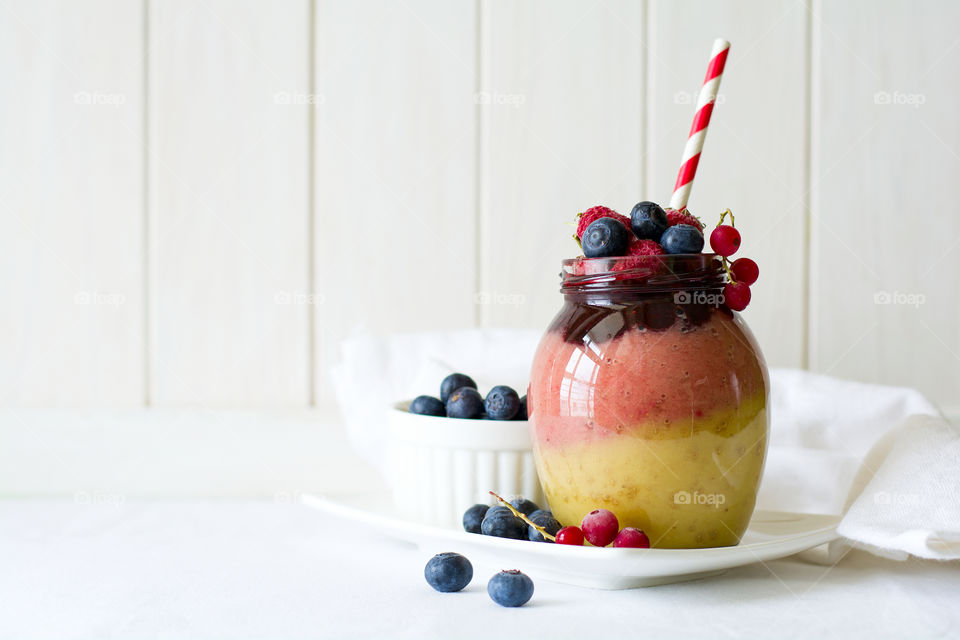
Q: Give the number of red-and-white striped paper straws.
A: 1